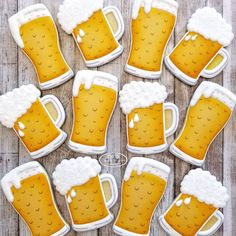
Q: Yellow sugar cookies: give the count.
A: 12